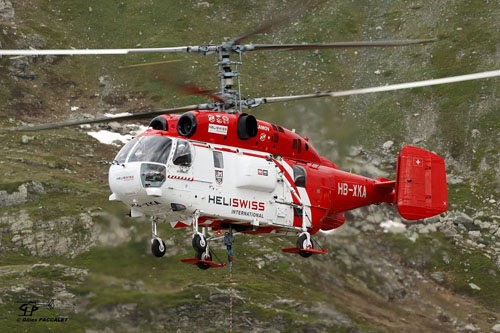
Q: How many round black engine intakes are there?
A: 2